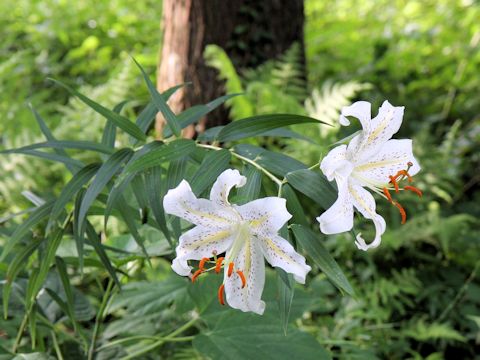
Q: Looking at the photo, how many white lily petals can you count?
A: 12